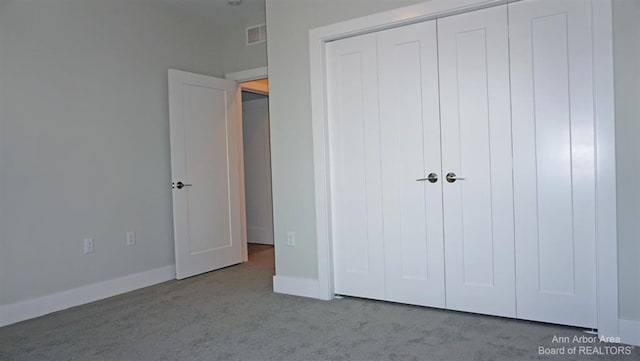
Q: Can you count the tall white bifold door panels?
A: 4